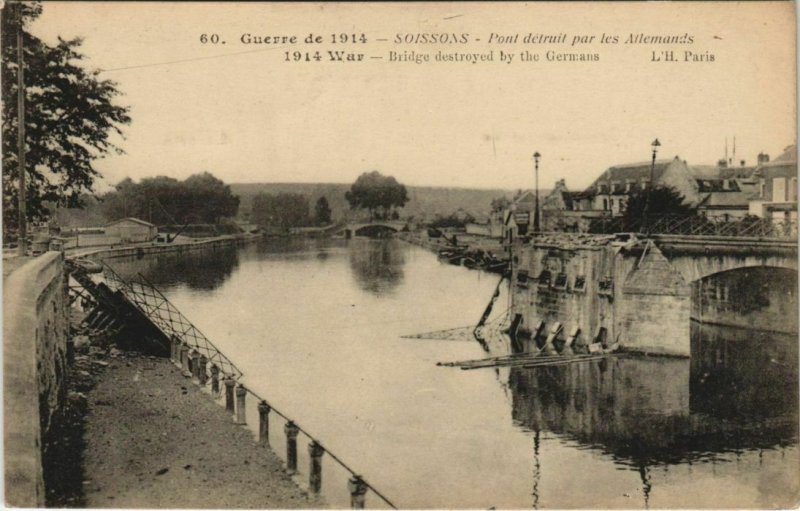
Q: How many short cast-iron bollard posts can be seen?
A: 12